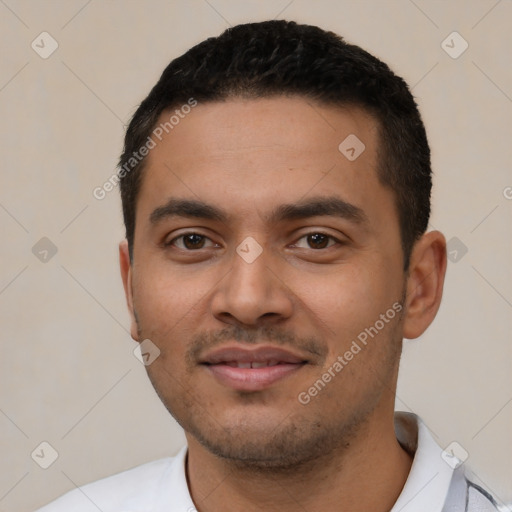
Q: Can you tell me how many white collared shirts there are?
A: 1